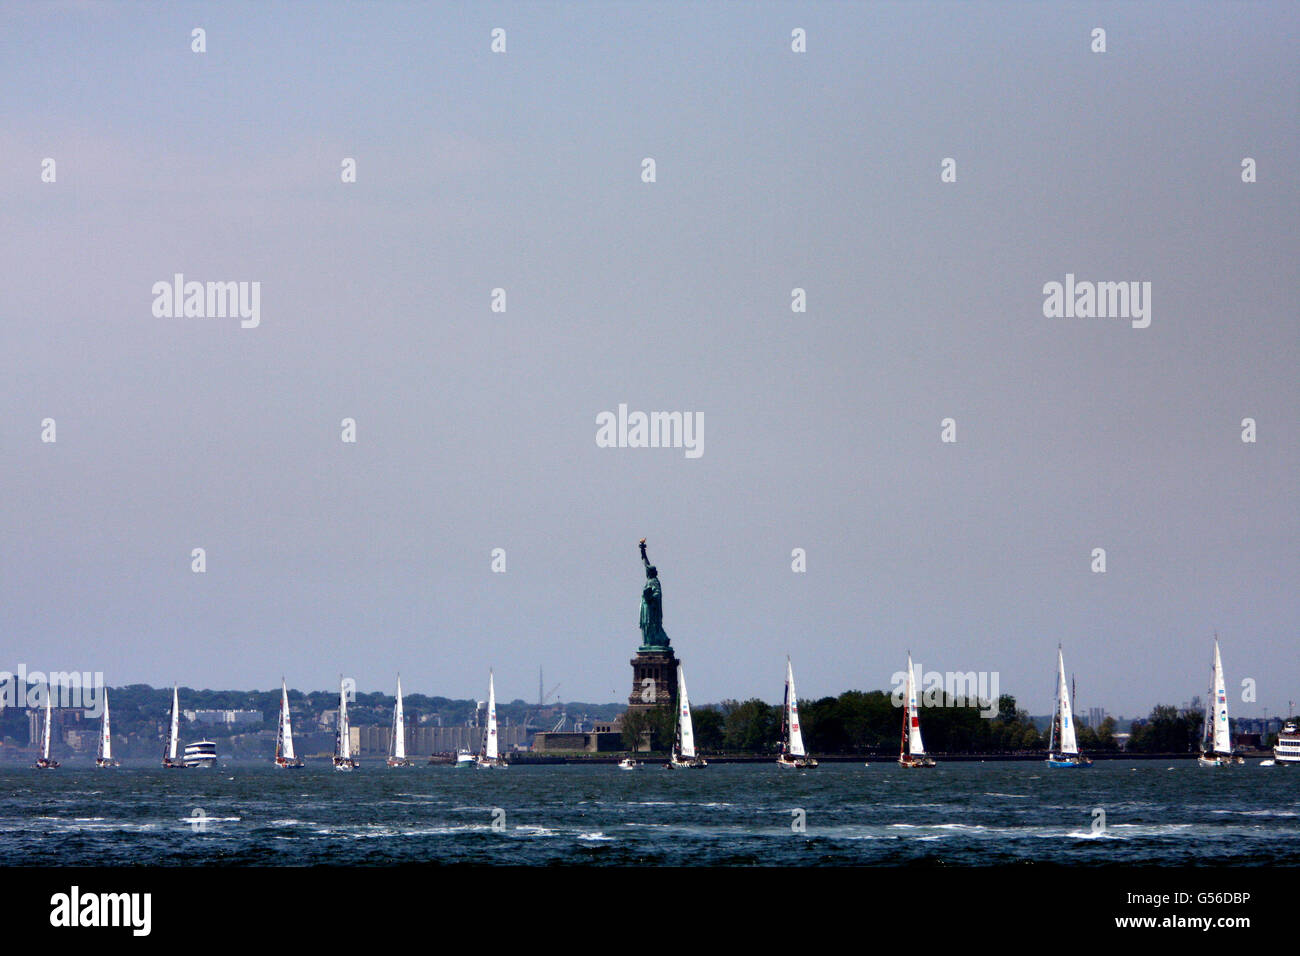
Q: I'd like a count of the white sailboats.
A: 12